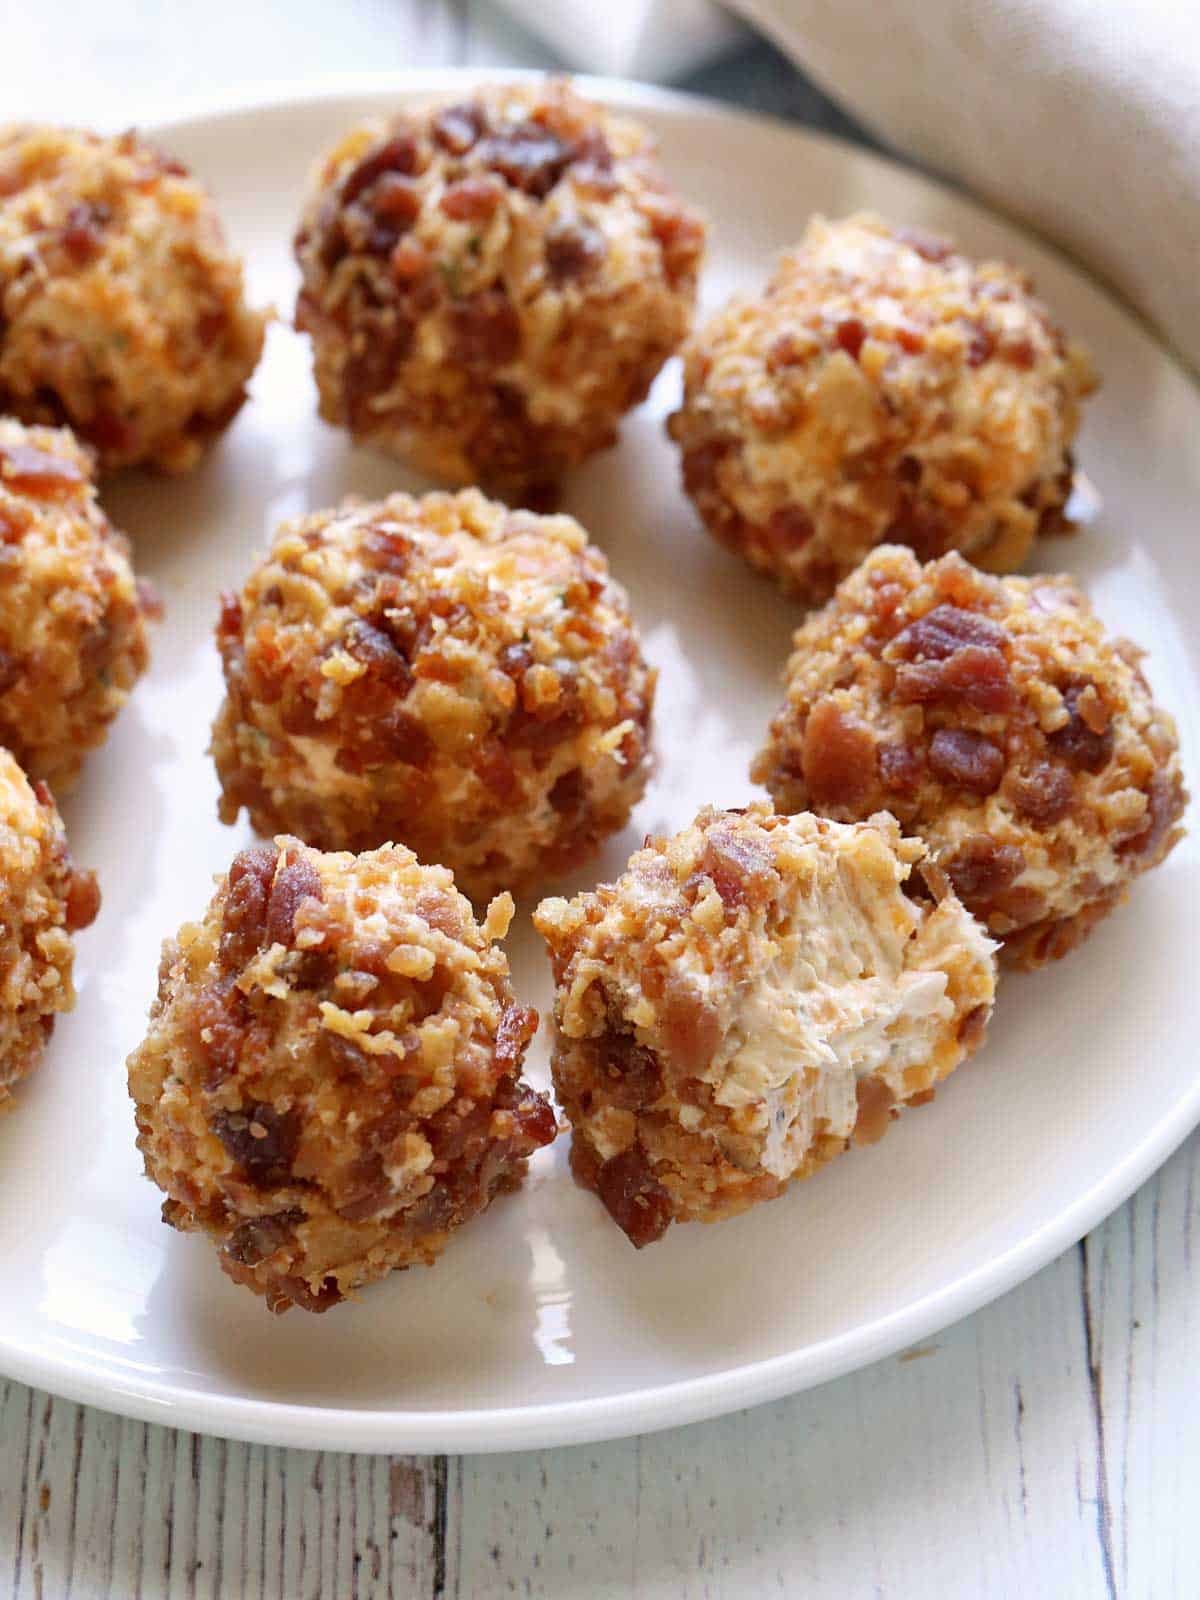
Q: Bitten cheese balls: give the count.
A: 1